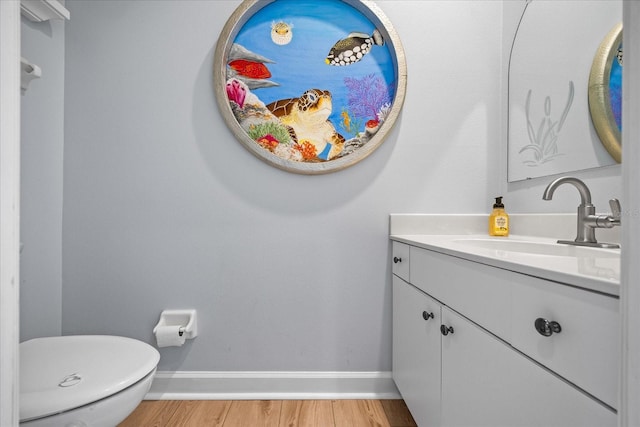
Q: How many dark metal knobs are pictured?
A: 4